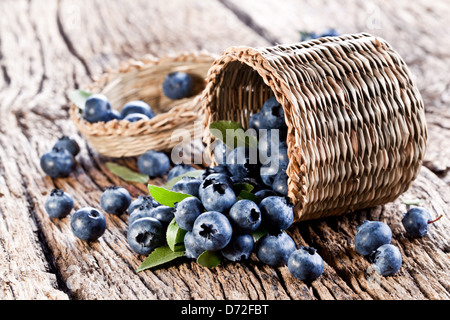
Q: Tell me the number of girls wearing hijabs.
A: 0